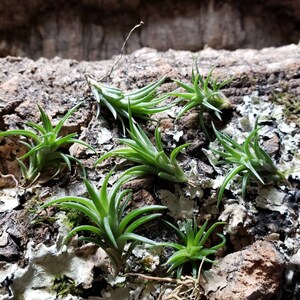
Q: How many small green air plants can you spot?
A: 7